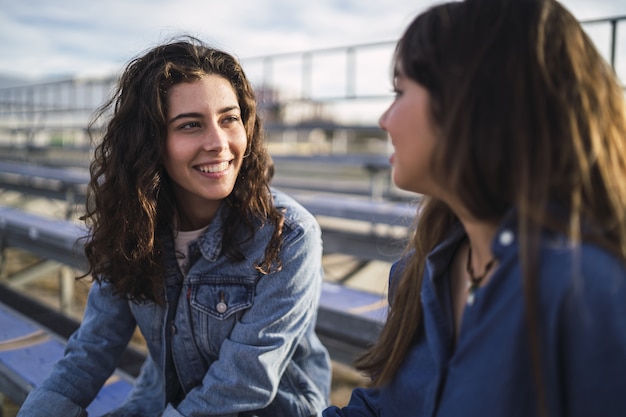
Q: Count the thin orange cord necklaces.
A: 0